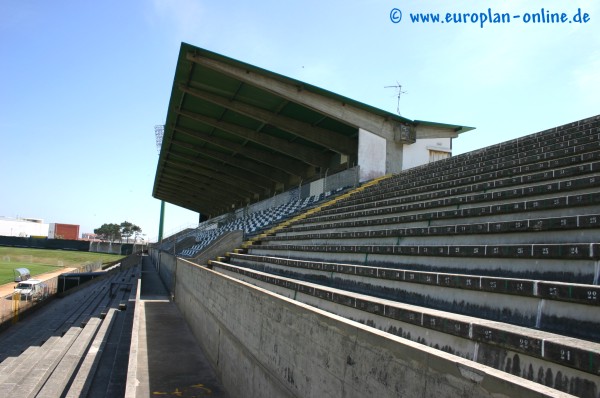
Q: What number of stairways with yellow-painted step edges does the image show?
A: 1